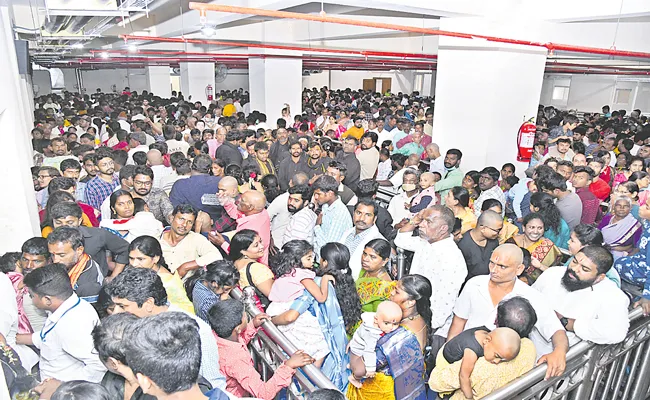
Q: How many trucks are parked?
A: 0